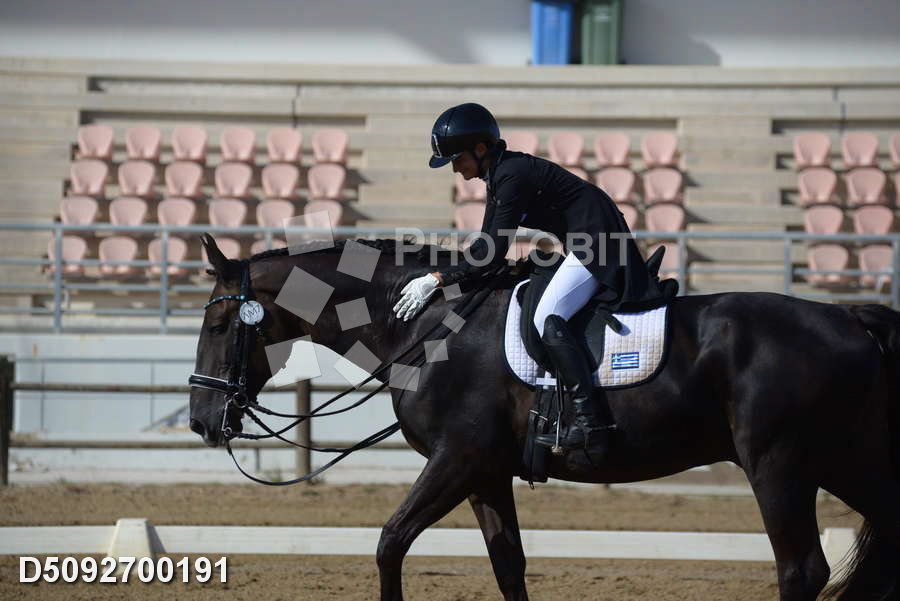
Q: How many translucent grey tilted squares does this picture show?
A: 10